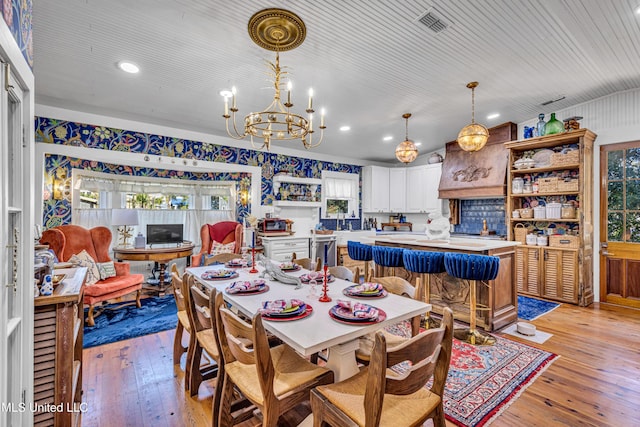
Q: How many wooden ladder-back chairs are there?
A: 8